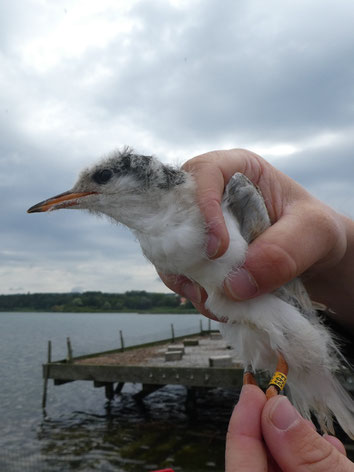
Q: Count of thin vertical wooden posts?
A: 6